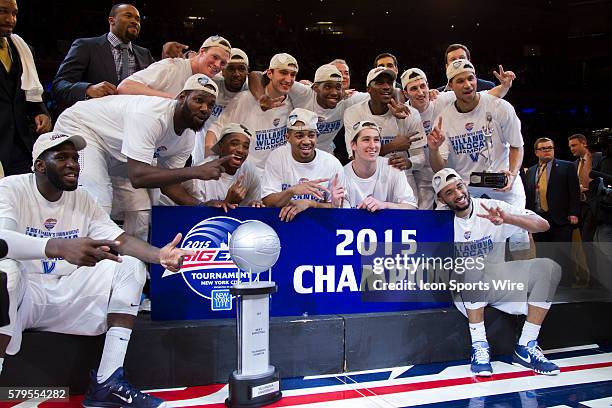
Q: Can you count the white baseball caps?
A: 13